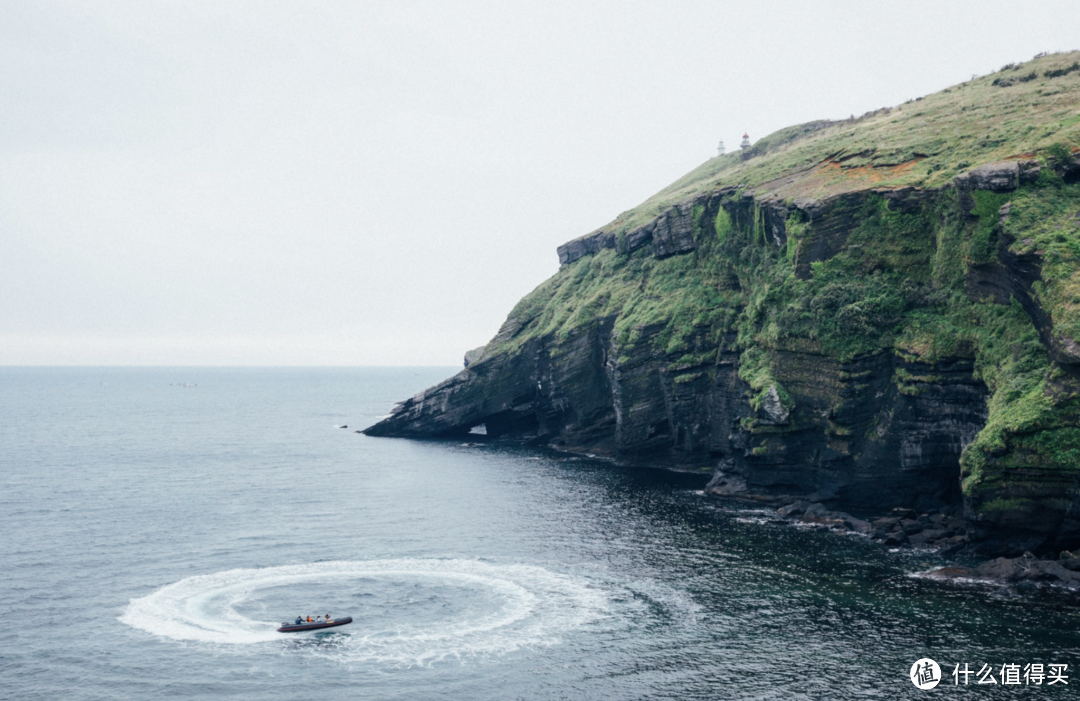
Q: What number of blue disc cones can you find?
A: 0